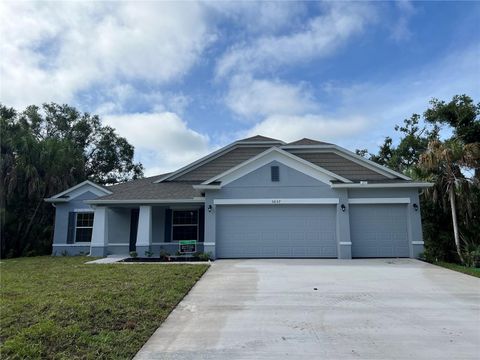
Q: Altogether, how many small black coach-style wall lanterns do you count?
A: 3